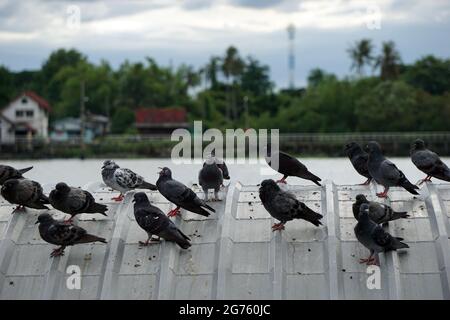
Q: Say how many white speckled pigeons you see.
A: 1